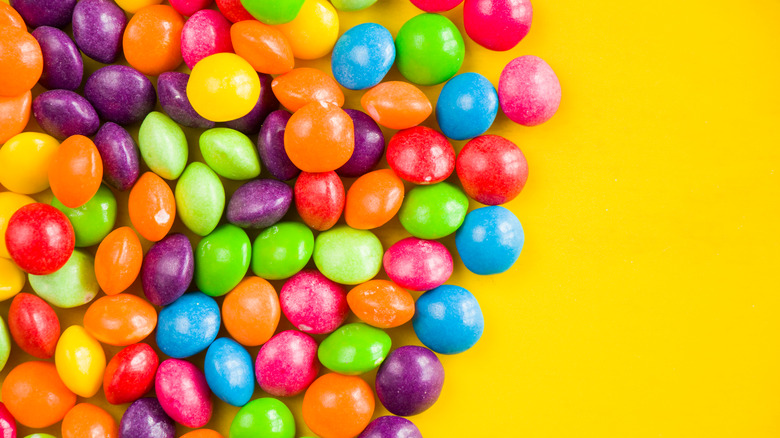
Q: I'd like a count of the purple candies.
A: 15